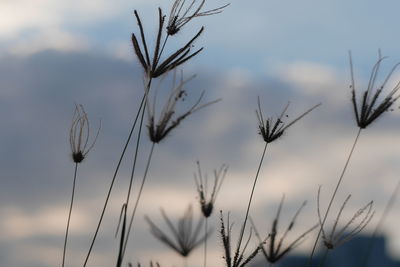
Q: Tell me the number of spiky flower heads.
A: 11